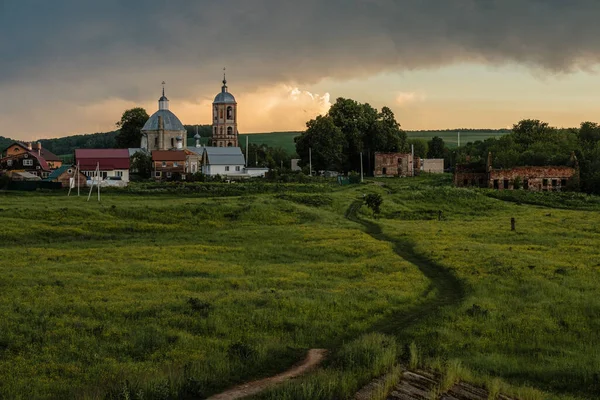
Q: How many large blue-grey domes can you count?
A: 2